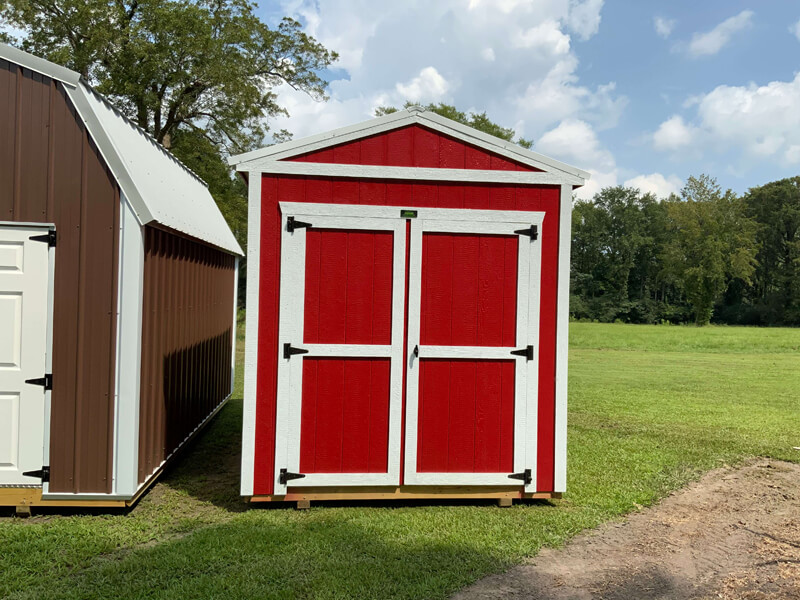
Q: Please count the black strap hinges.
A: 9